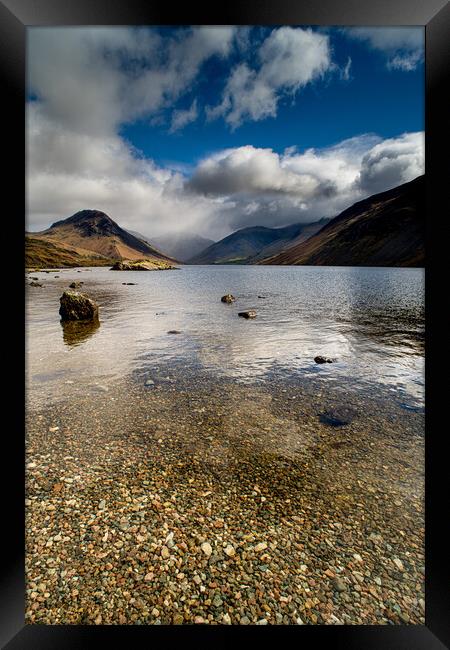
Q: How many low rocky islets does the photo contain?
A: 1